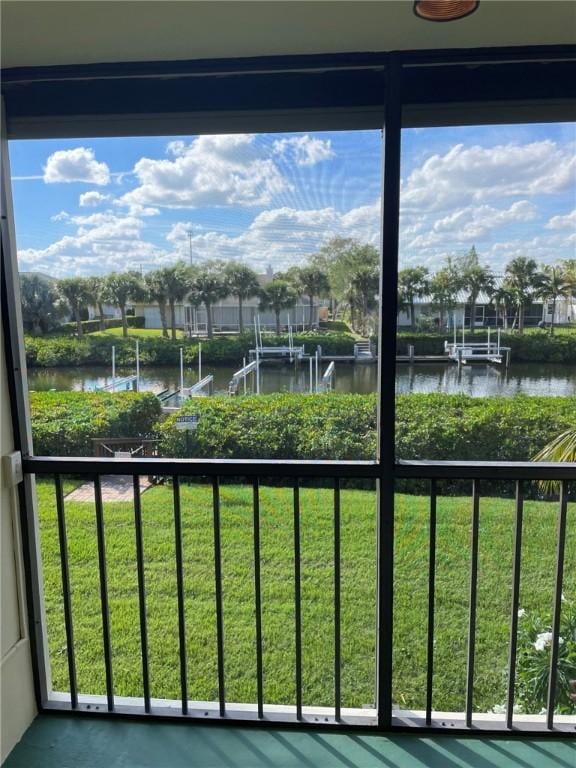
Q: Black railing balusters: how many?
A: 12